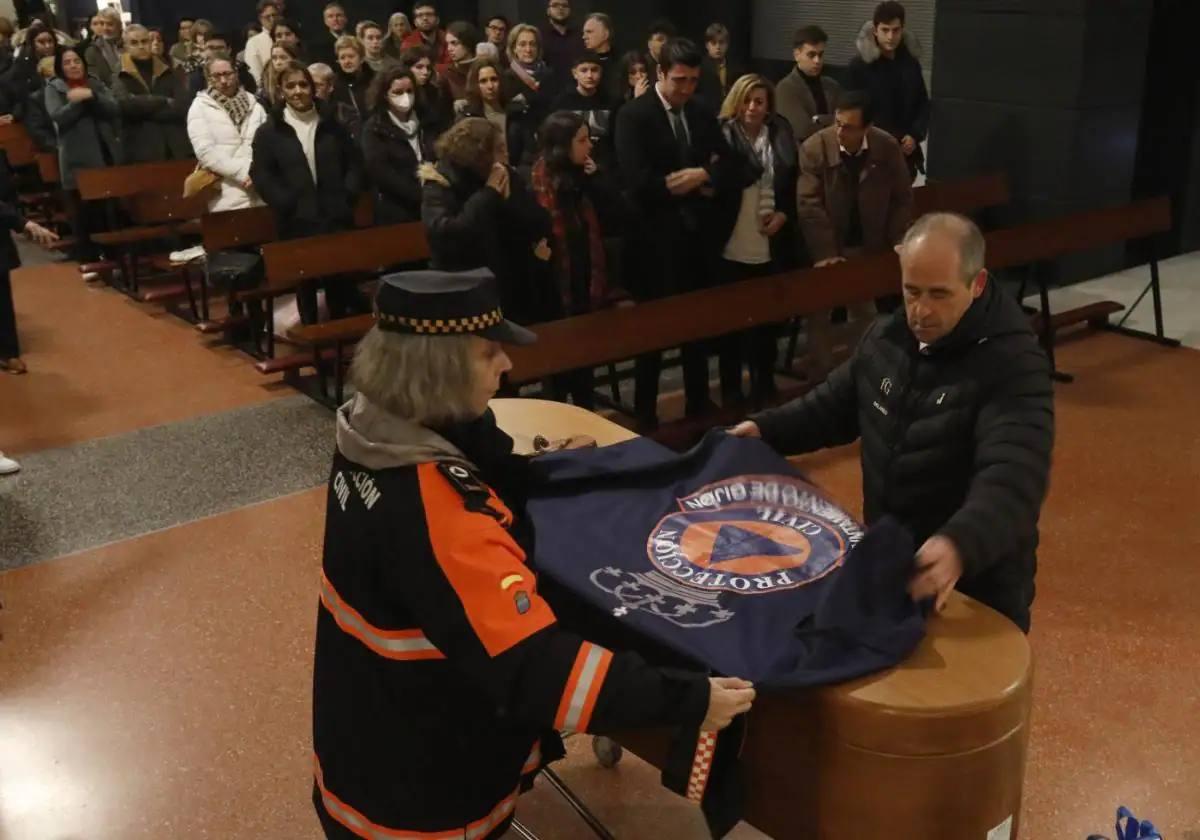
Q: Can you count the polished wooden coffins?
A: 1